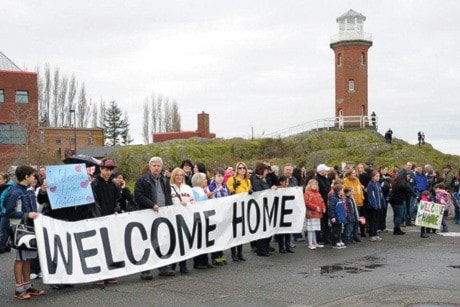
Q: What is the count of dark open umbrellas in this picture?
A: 1